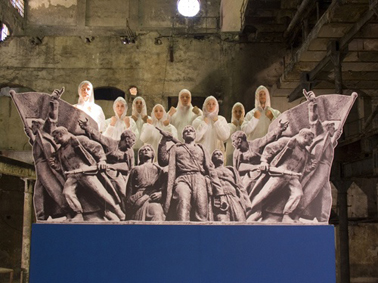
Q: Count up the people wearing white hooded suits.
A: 8